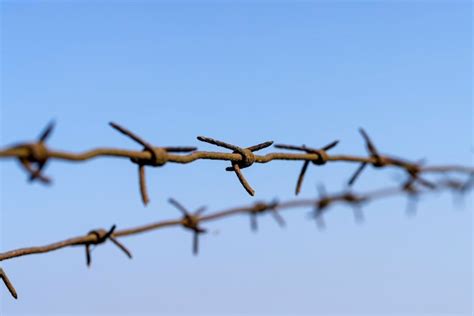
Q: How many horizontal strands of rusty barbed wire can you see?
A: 2